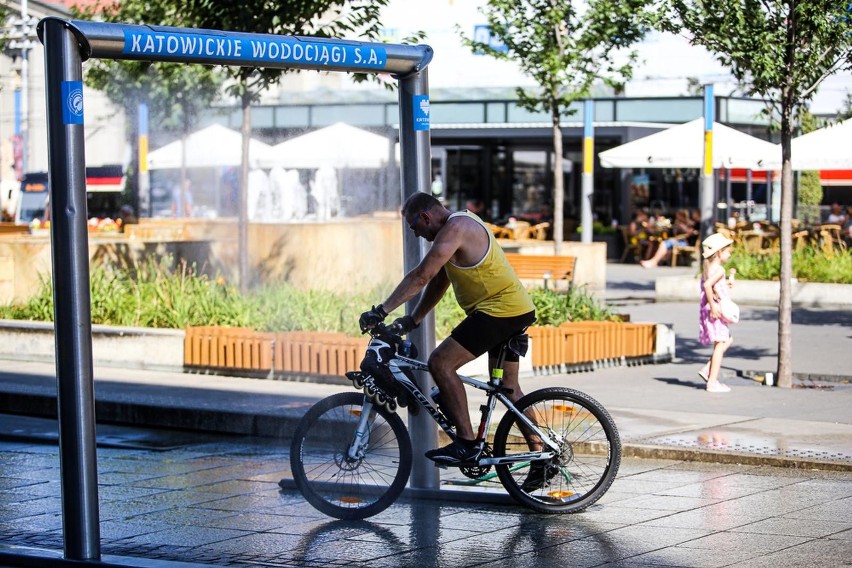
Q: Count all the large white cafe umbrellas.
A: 4